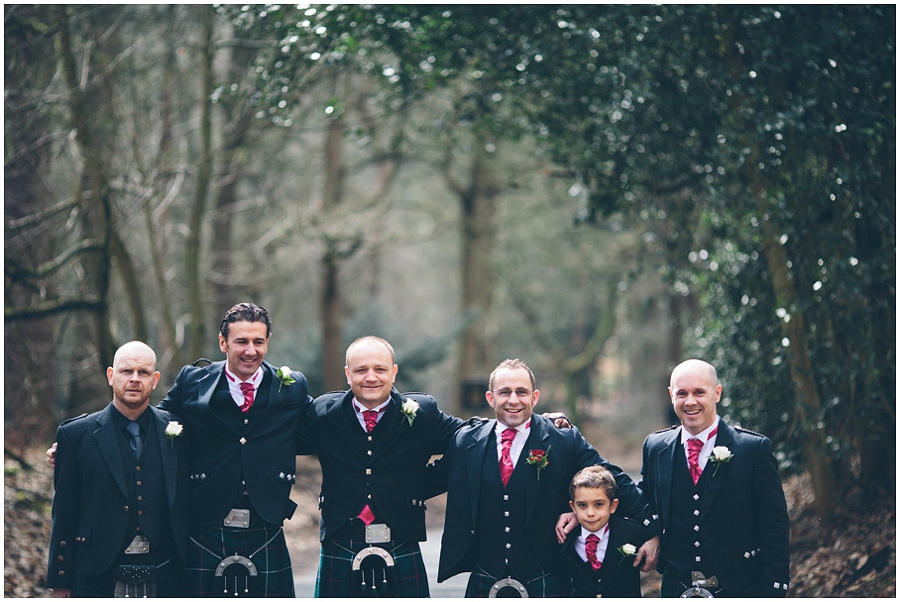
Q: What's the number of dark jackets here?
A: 6